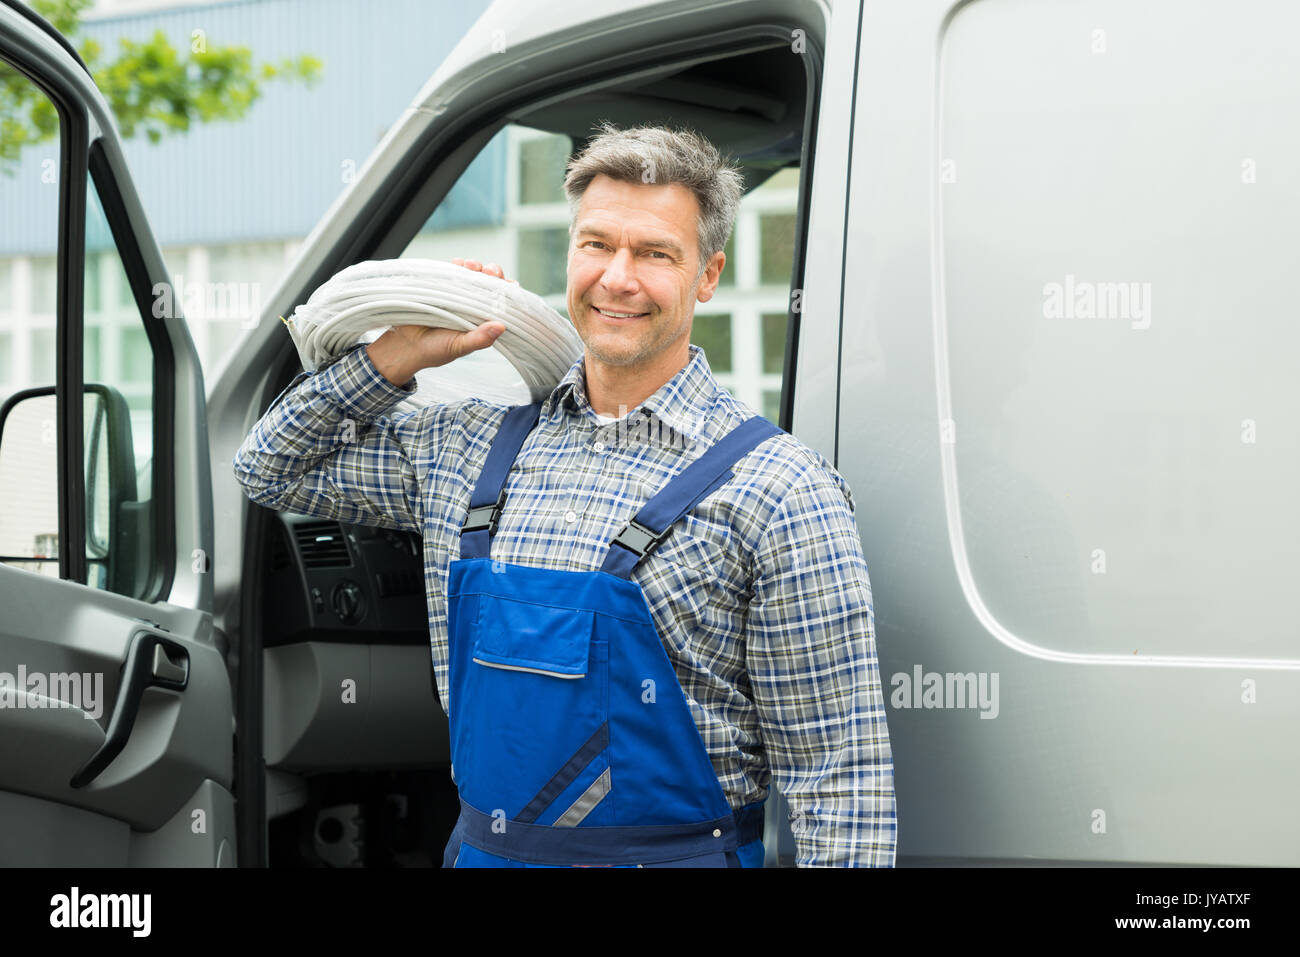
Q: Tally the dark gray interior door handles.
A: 1